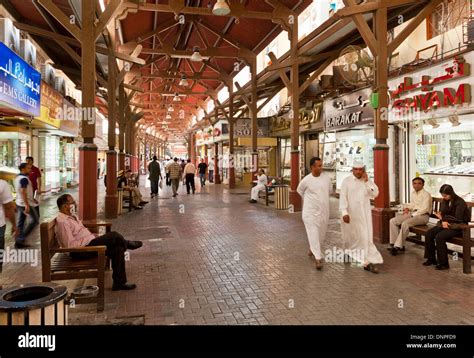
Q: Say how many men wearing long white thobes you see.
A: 2